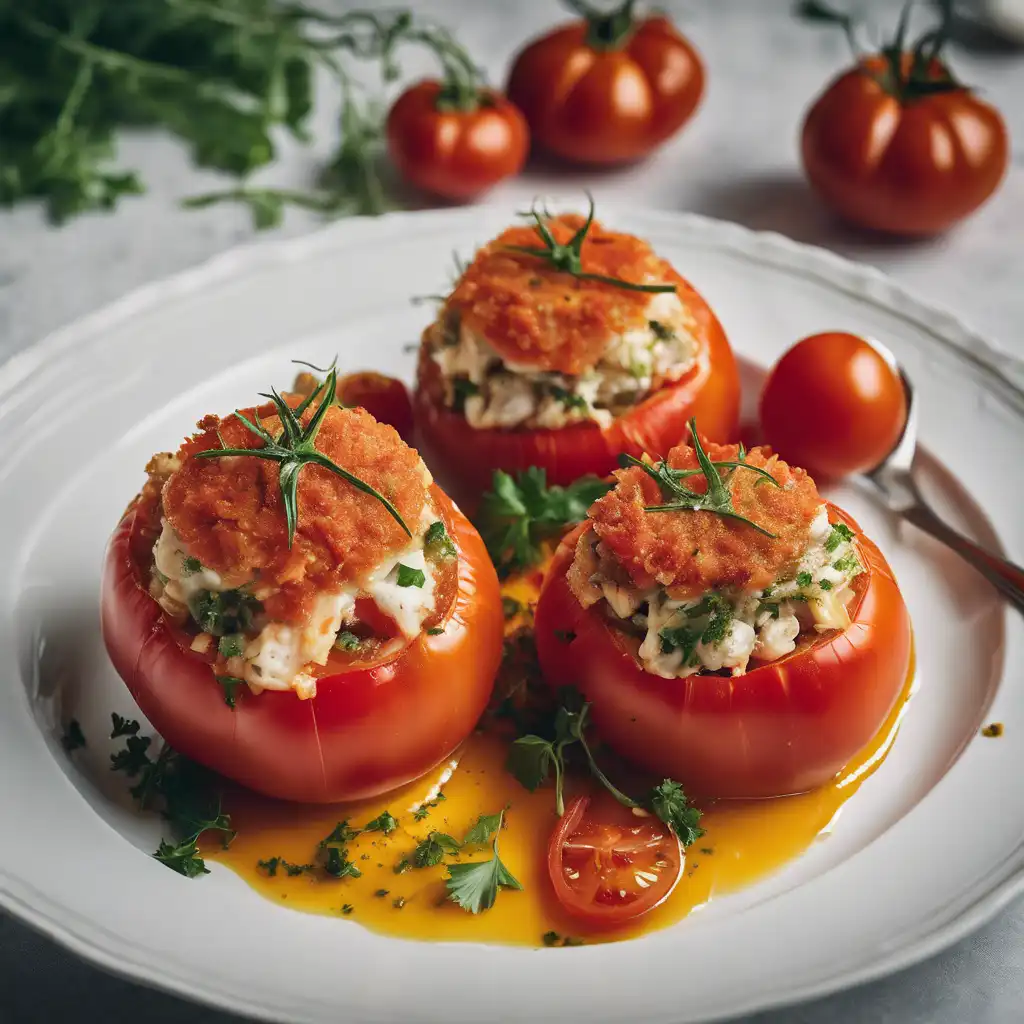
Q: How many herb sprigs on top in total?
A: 3